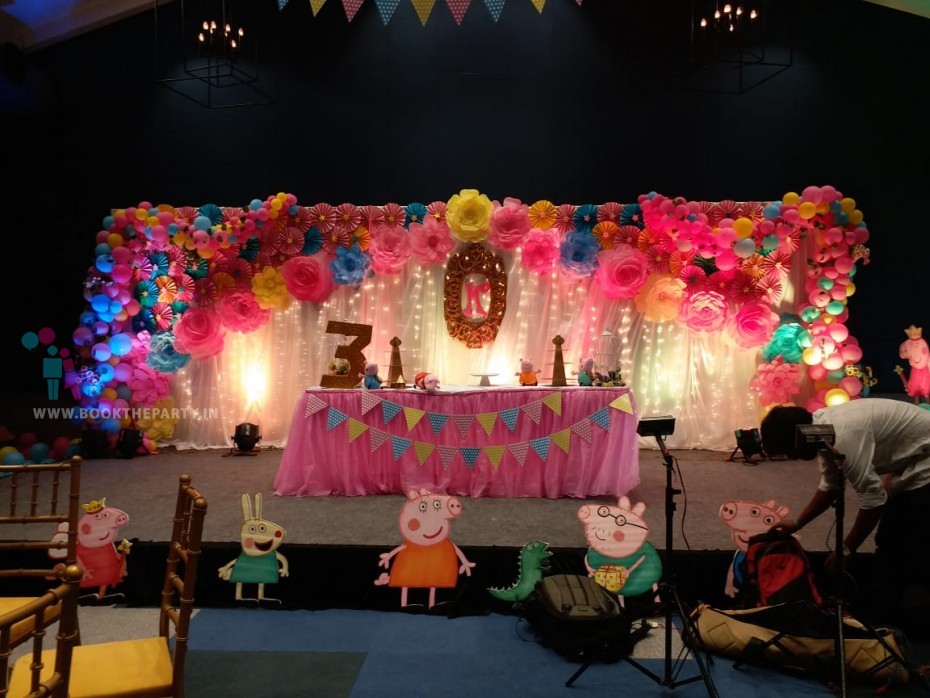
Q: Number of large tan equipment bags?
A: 1